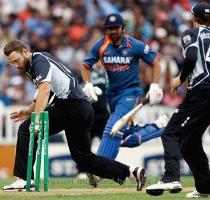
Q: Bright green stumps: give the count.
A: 3